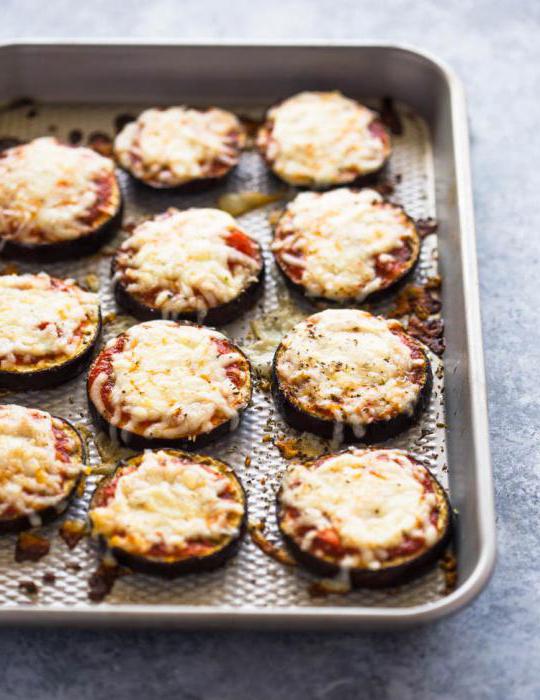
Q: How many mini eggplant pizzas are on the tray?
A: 11